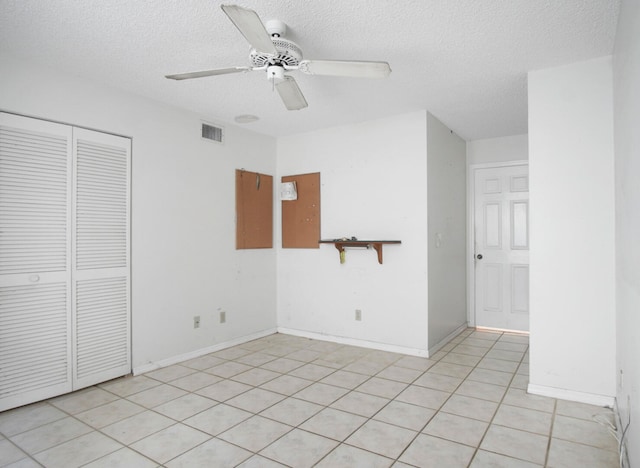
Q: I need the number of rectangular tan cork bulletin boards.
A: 2